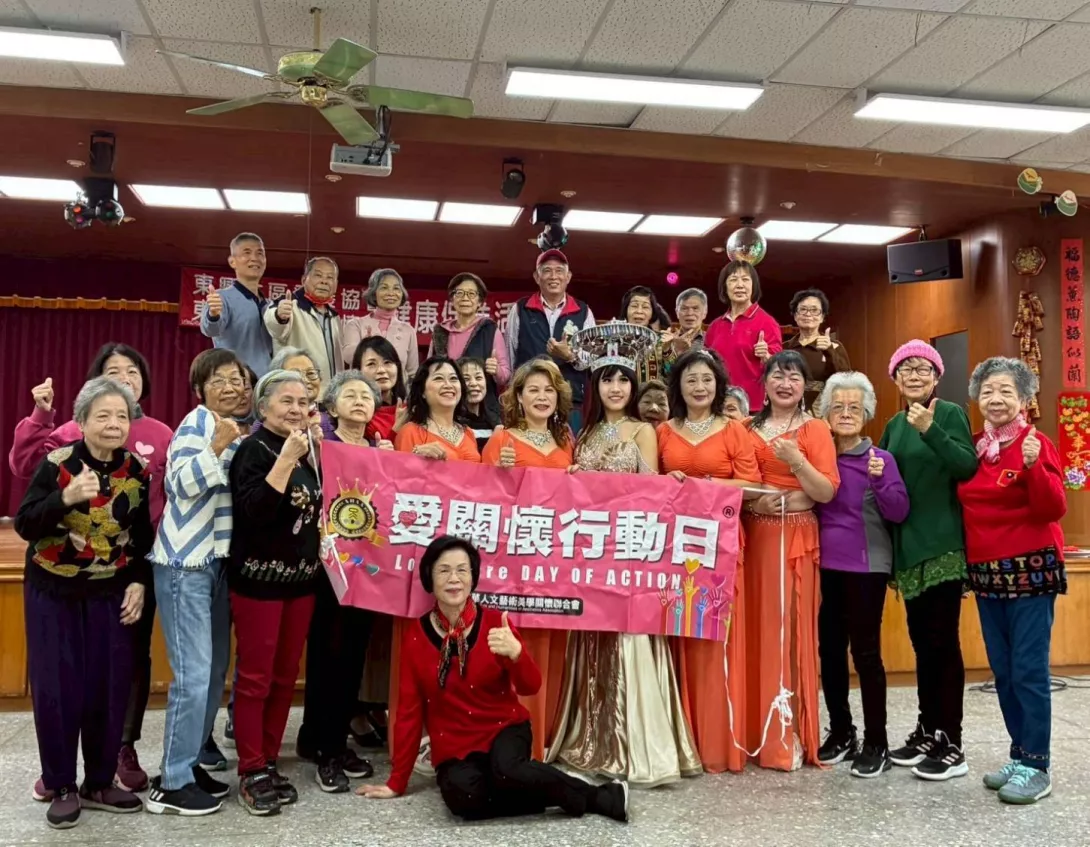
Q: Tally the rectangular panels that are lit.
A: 12